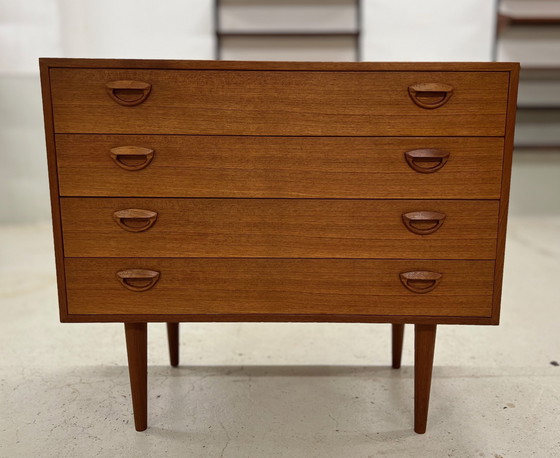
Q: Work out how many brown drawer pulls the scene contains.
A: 8